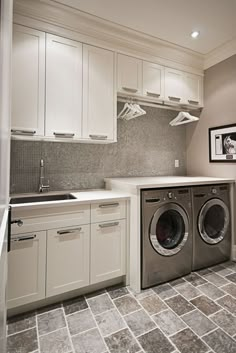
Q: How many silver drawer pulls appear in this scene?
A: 11